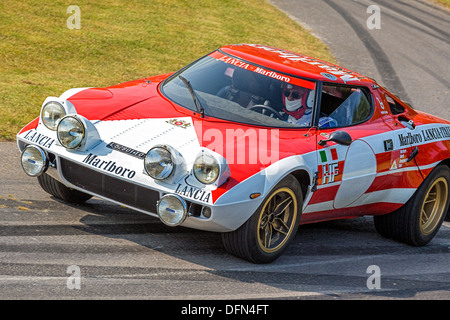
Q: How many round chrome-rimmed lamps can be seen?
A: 6